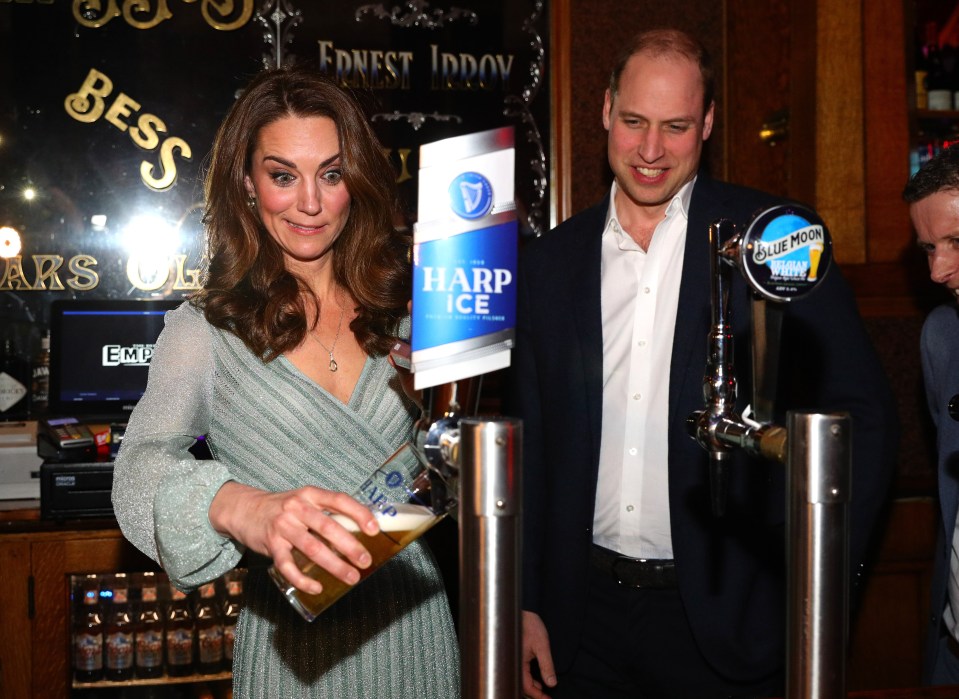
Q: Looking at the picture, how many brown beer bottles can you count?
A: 6